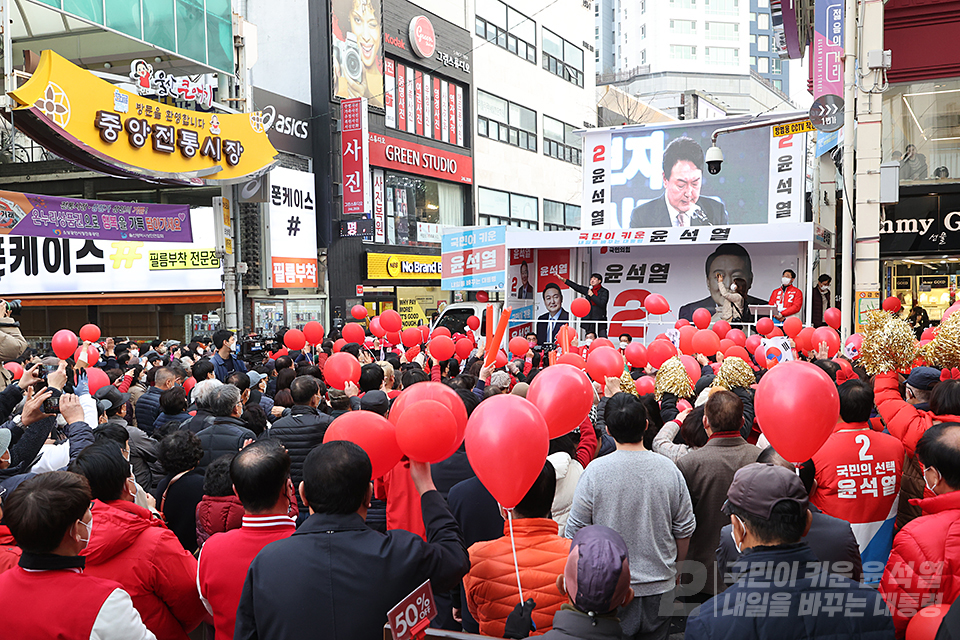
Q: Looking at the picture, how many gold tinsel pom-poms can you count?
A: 5